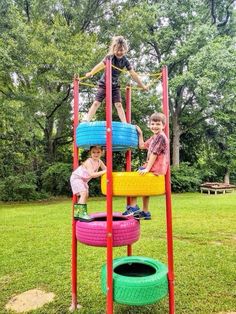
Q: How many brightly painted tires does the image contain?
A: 4